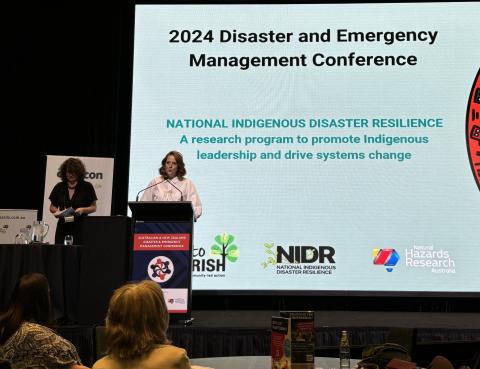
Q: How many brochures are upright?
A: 2